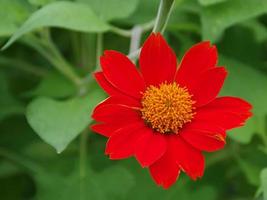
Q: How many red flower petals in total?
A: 13